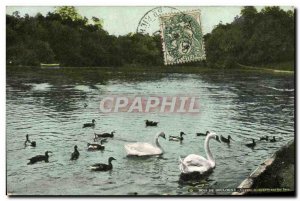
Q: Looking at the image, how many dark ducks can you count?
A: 14